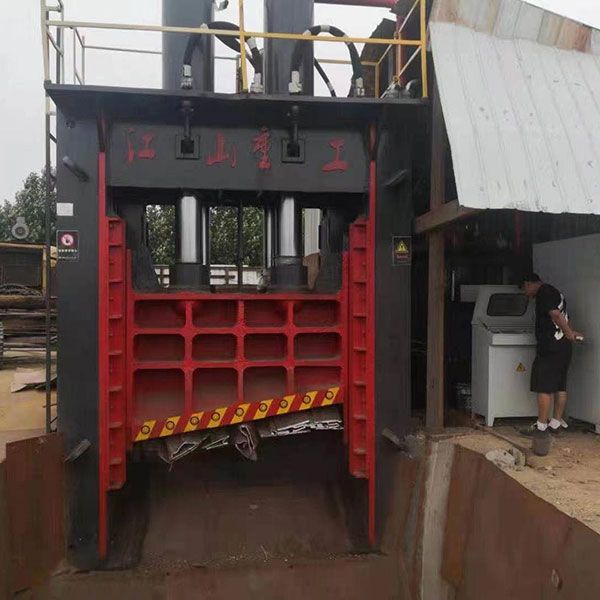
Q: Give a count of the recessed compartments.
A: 12